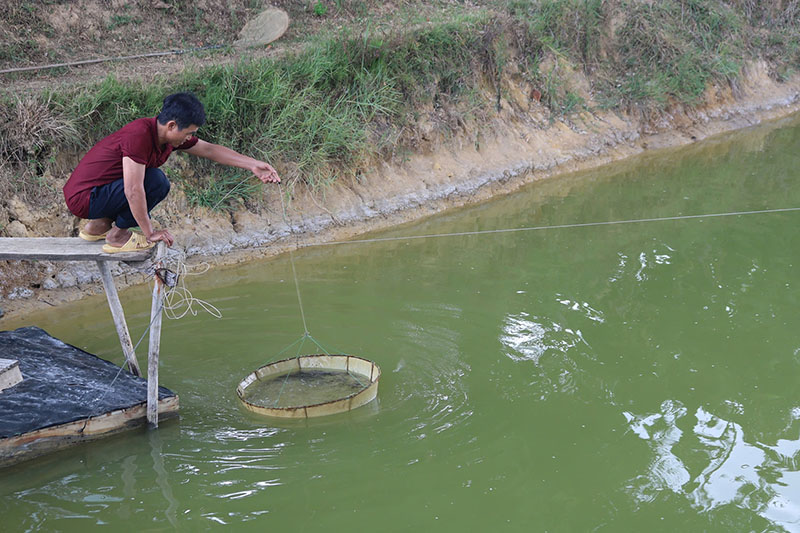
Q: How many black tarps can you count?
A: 1